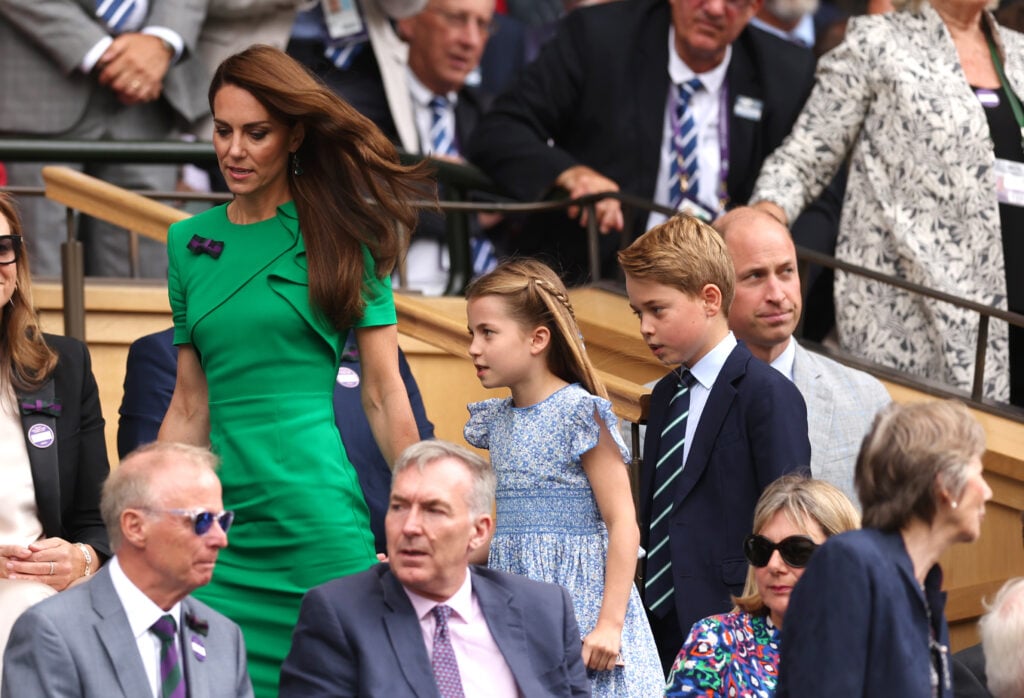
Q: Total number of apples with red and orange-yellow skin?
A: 0